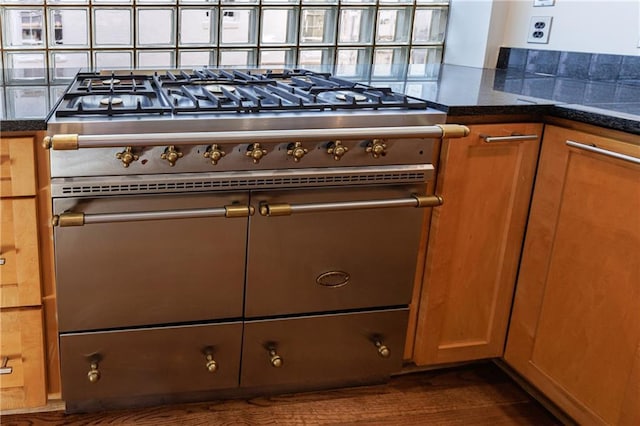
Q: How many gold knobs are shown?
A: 11